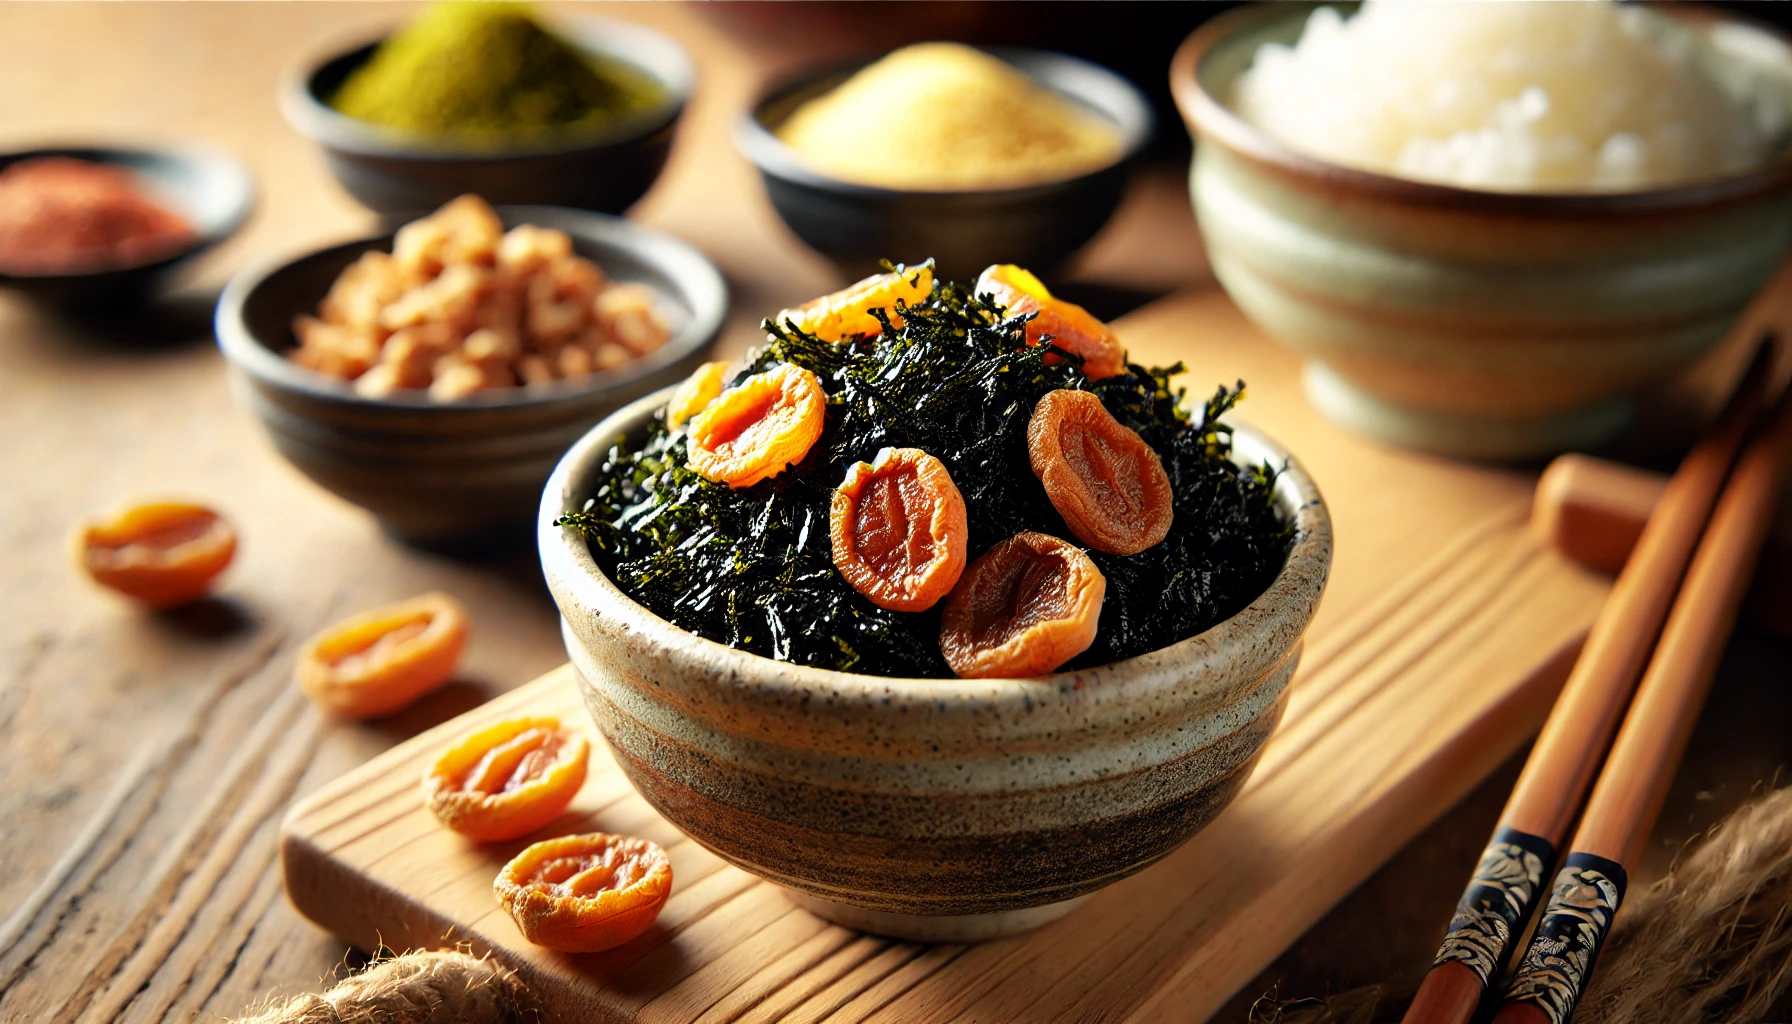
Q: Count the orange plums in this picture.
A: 11